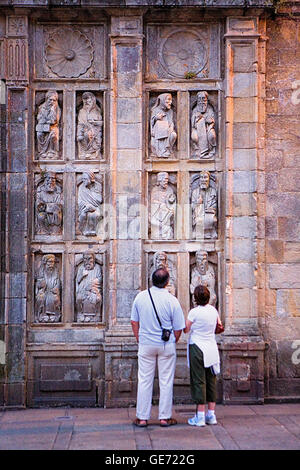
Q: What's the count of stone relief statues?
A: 12